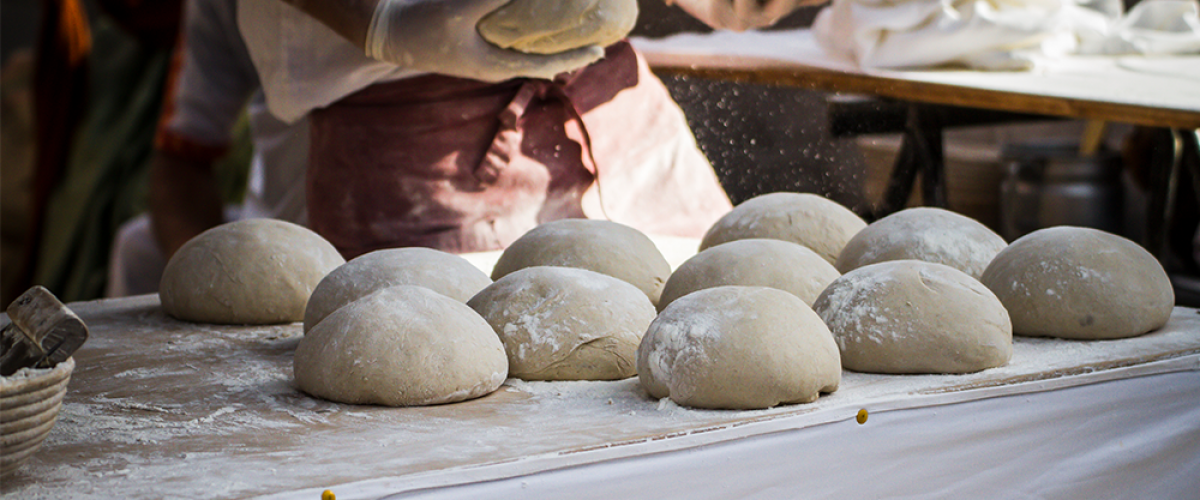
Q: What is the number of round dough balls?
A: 11